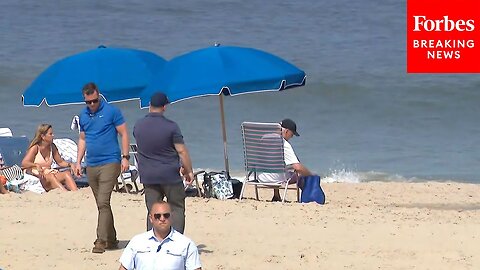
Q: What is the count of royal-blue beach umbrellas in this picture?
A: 2